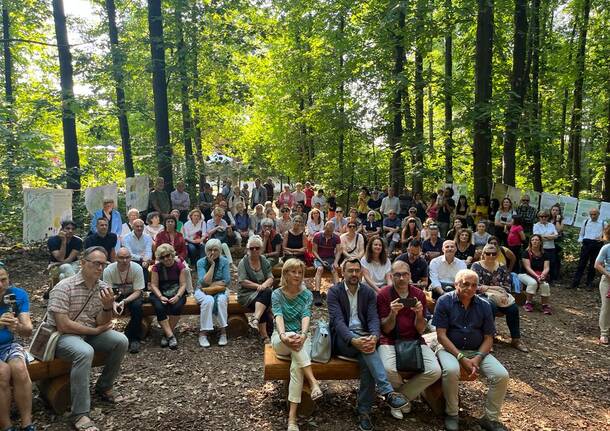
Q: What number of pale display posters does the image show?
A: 11